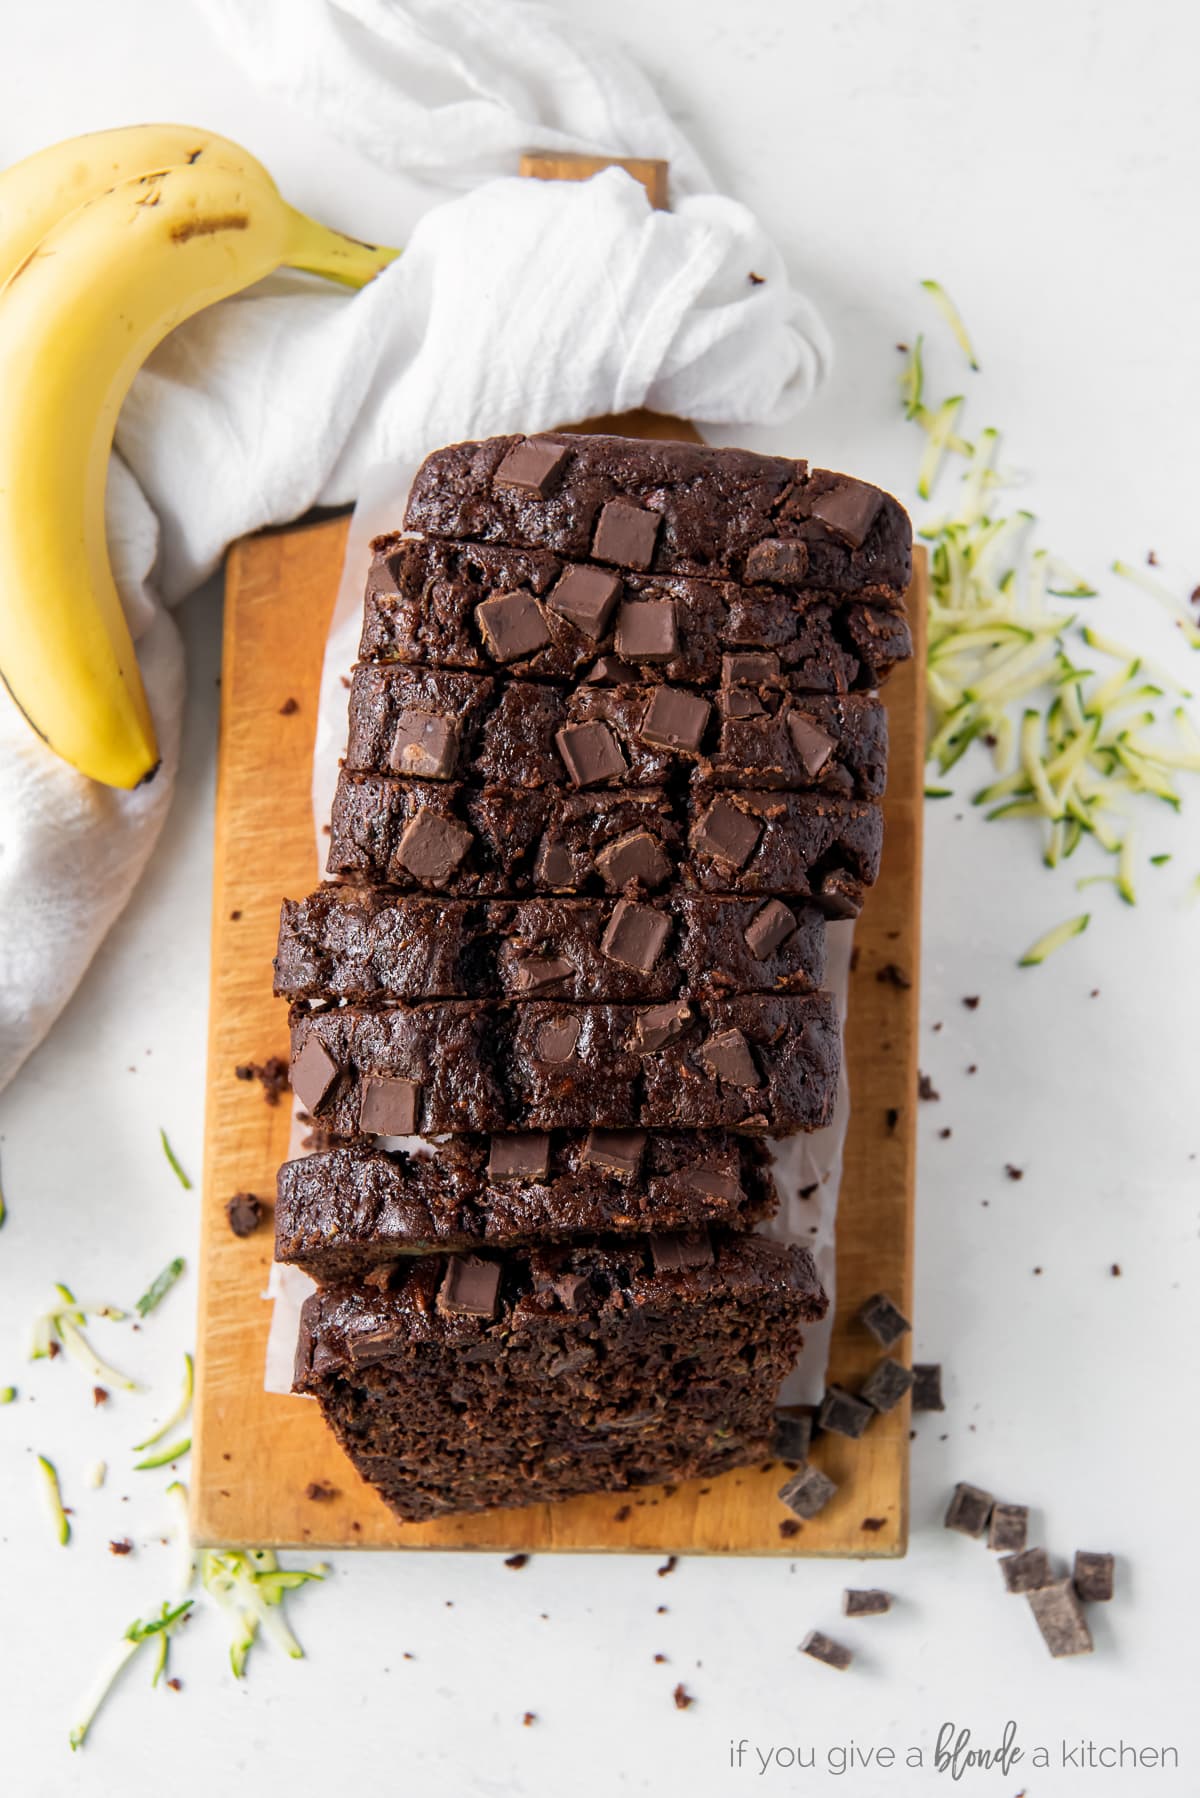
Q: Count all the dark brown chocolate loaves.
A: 1